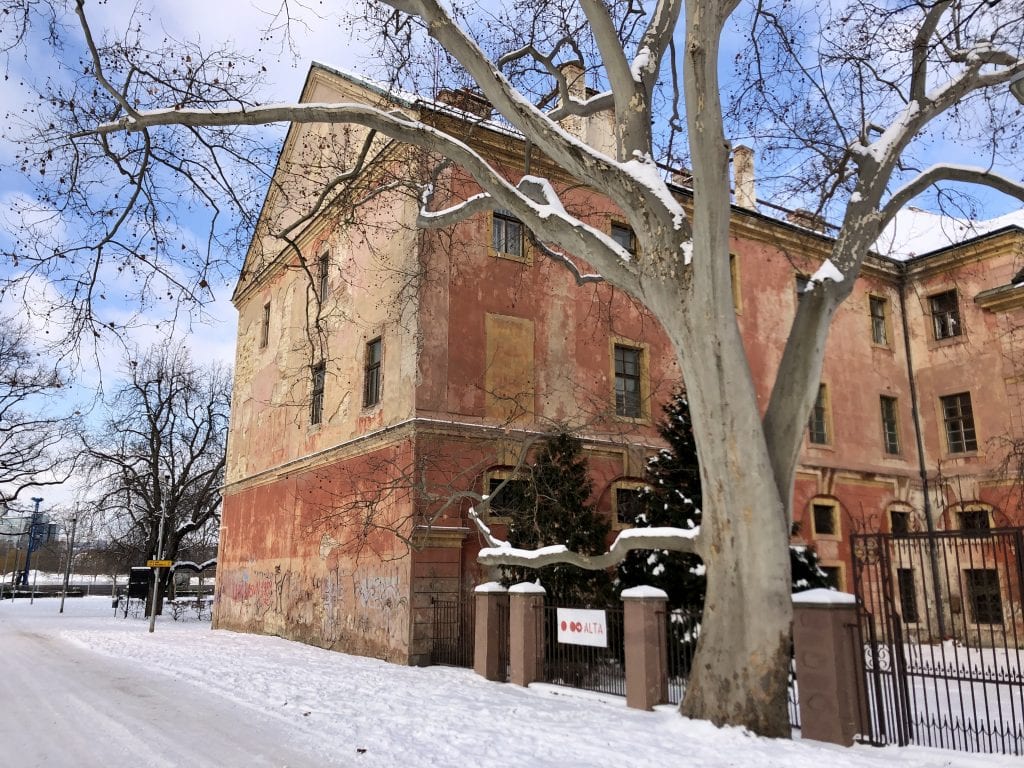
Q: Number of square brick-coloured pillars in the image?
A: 4